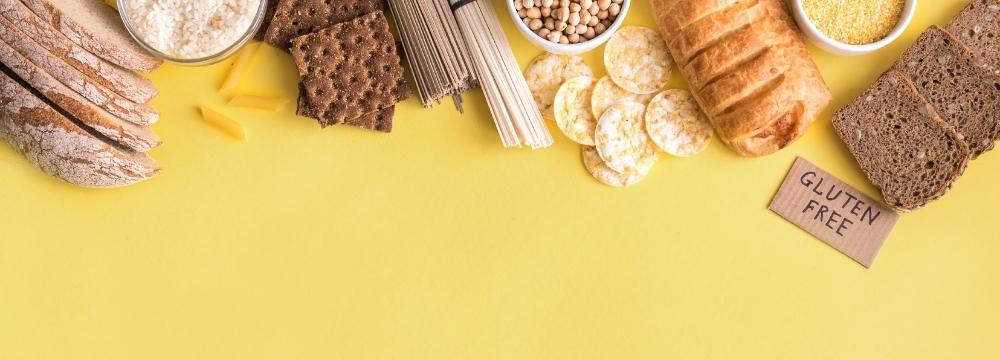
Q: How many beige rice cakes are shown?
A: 7